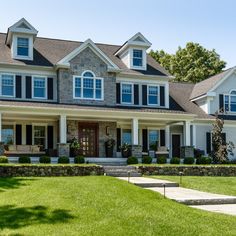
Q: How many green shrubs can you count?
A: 11